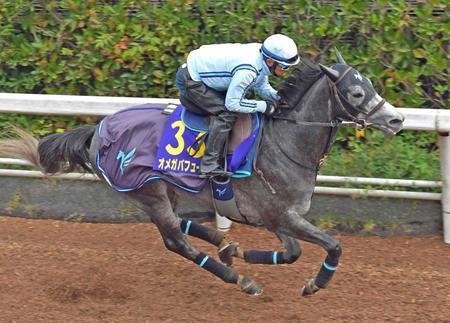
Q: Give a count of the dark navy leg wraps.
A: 4